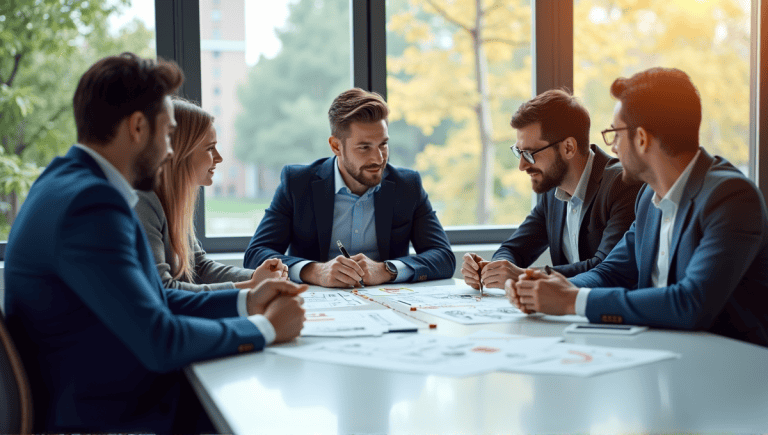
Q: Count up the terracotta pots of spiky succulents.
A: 0